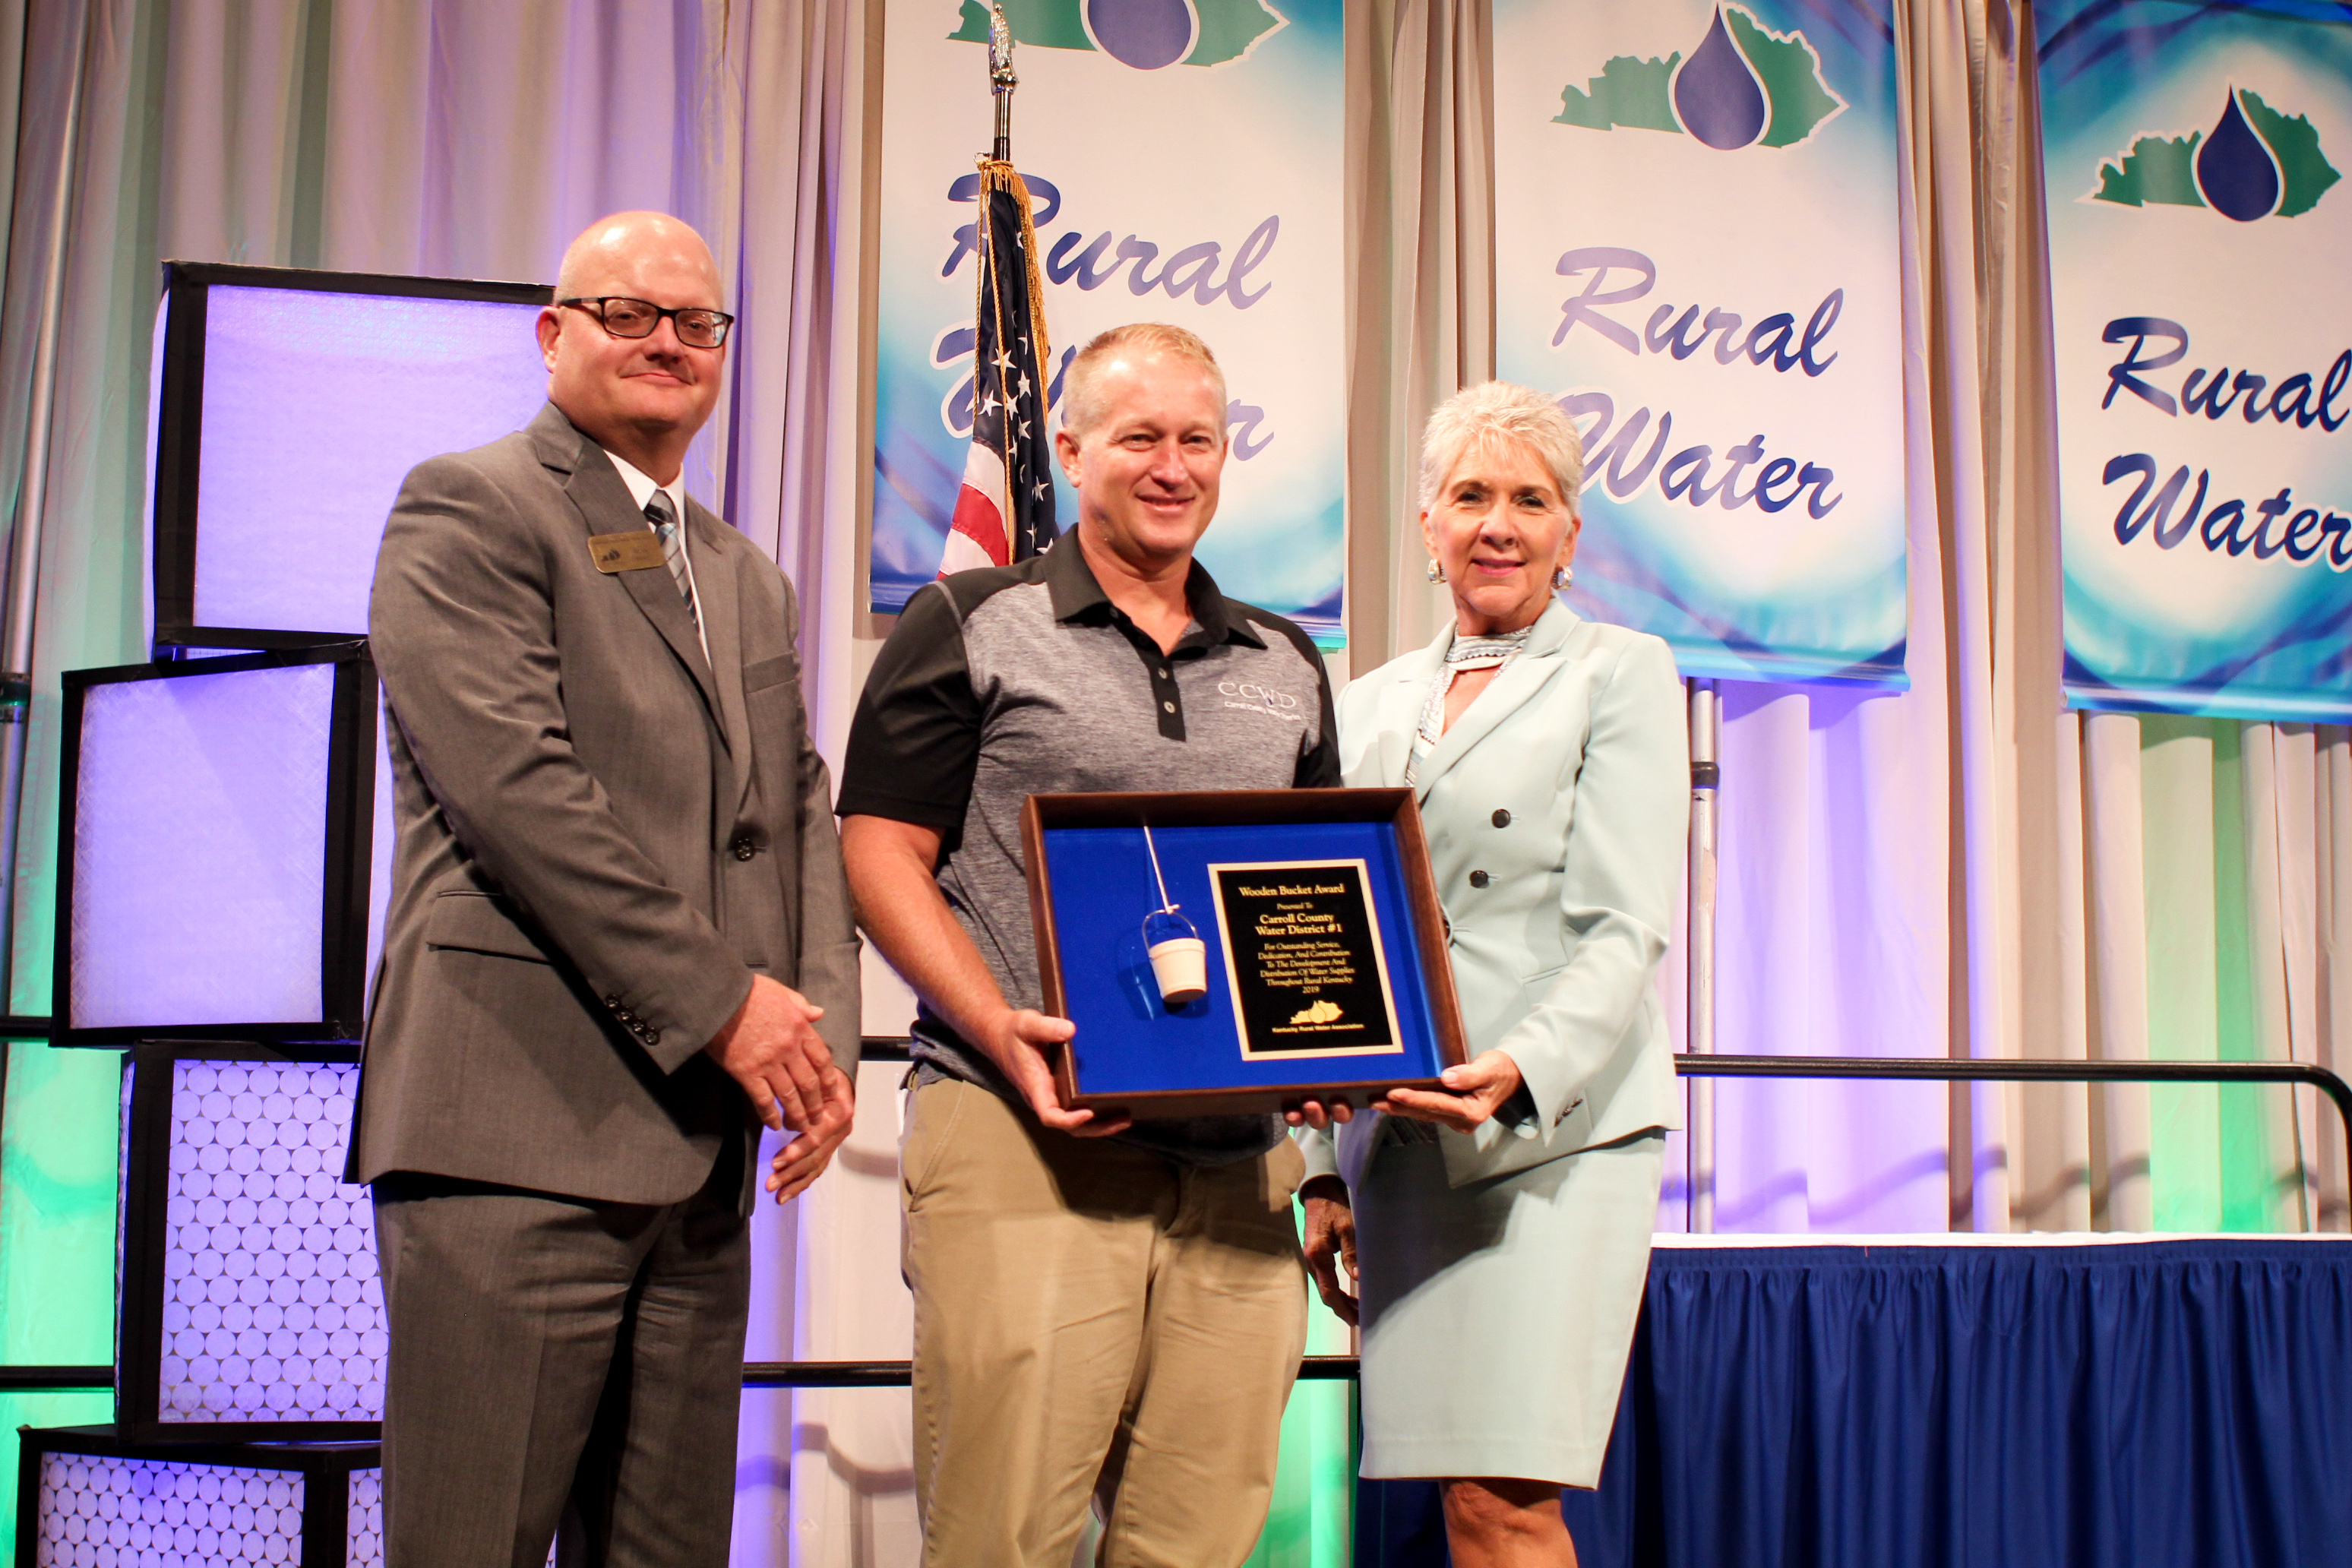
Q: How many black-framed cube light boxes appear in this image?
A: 4